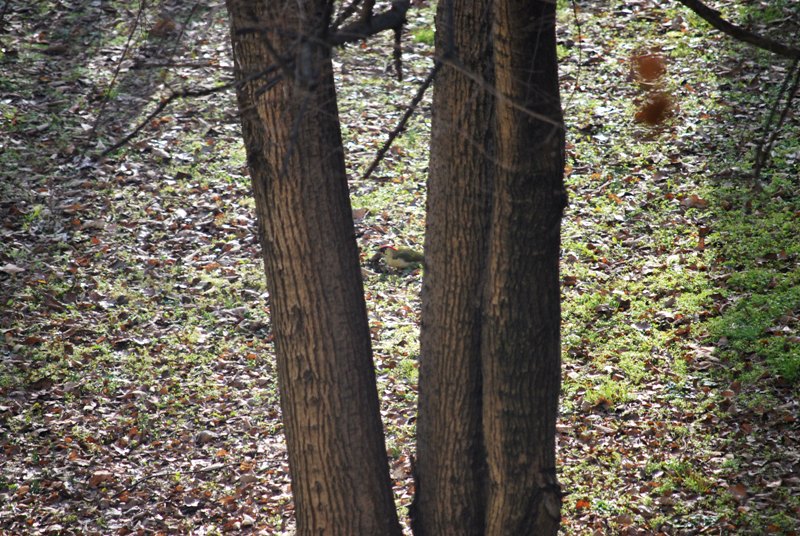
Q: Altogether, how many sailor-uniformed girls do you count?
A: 0